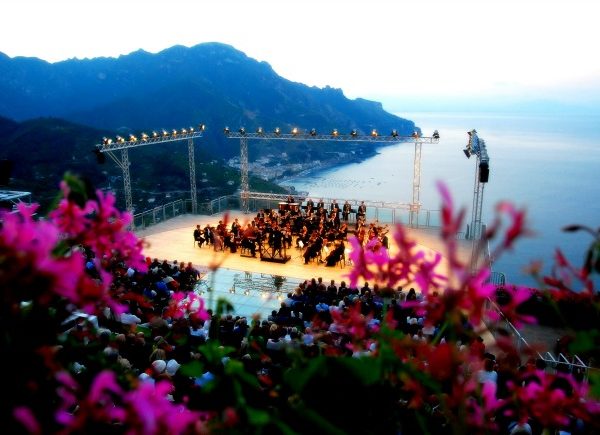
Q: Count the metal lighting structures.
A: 3